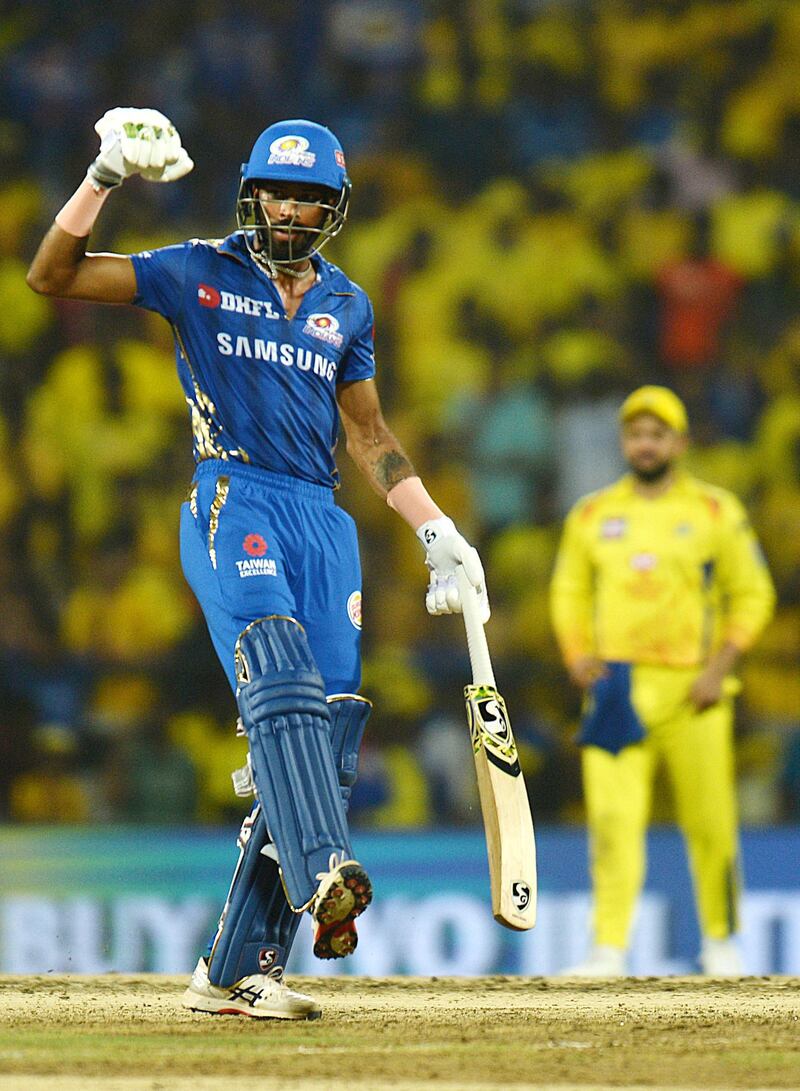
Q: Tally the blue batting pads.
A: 2